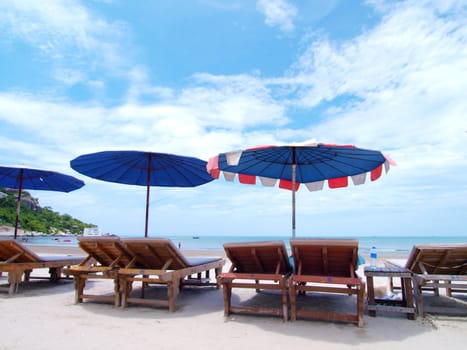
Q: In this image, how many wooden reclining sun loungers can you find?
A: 6